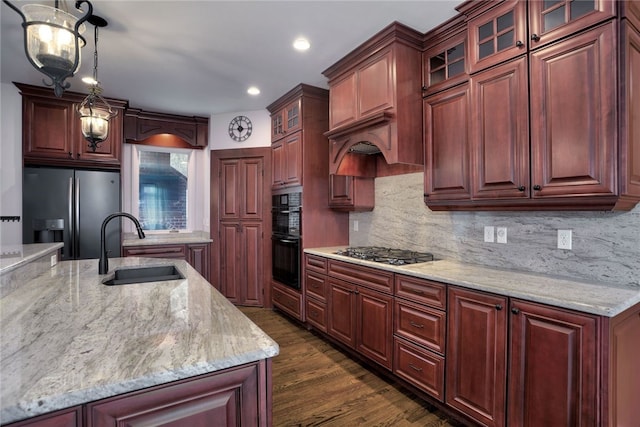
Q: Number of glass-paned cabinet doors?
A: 5